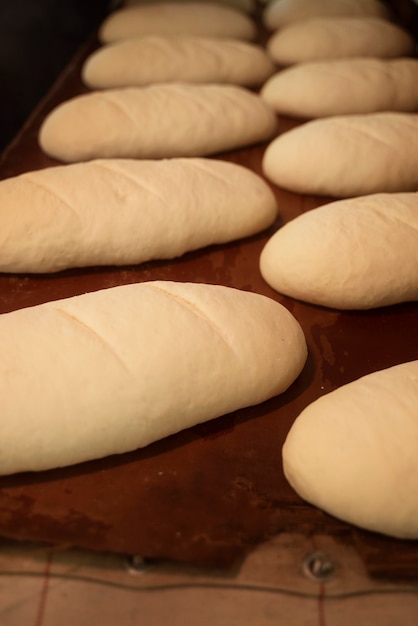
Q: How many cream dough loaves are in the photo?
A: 12